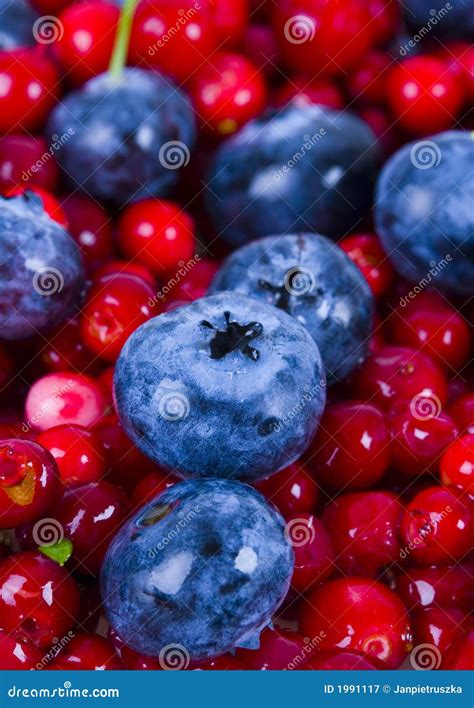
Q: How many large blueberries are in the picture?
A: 7